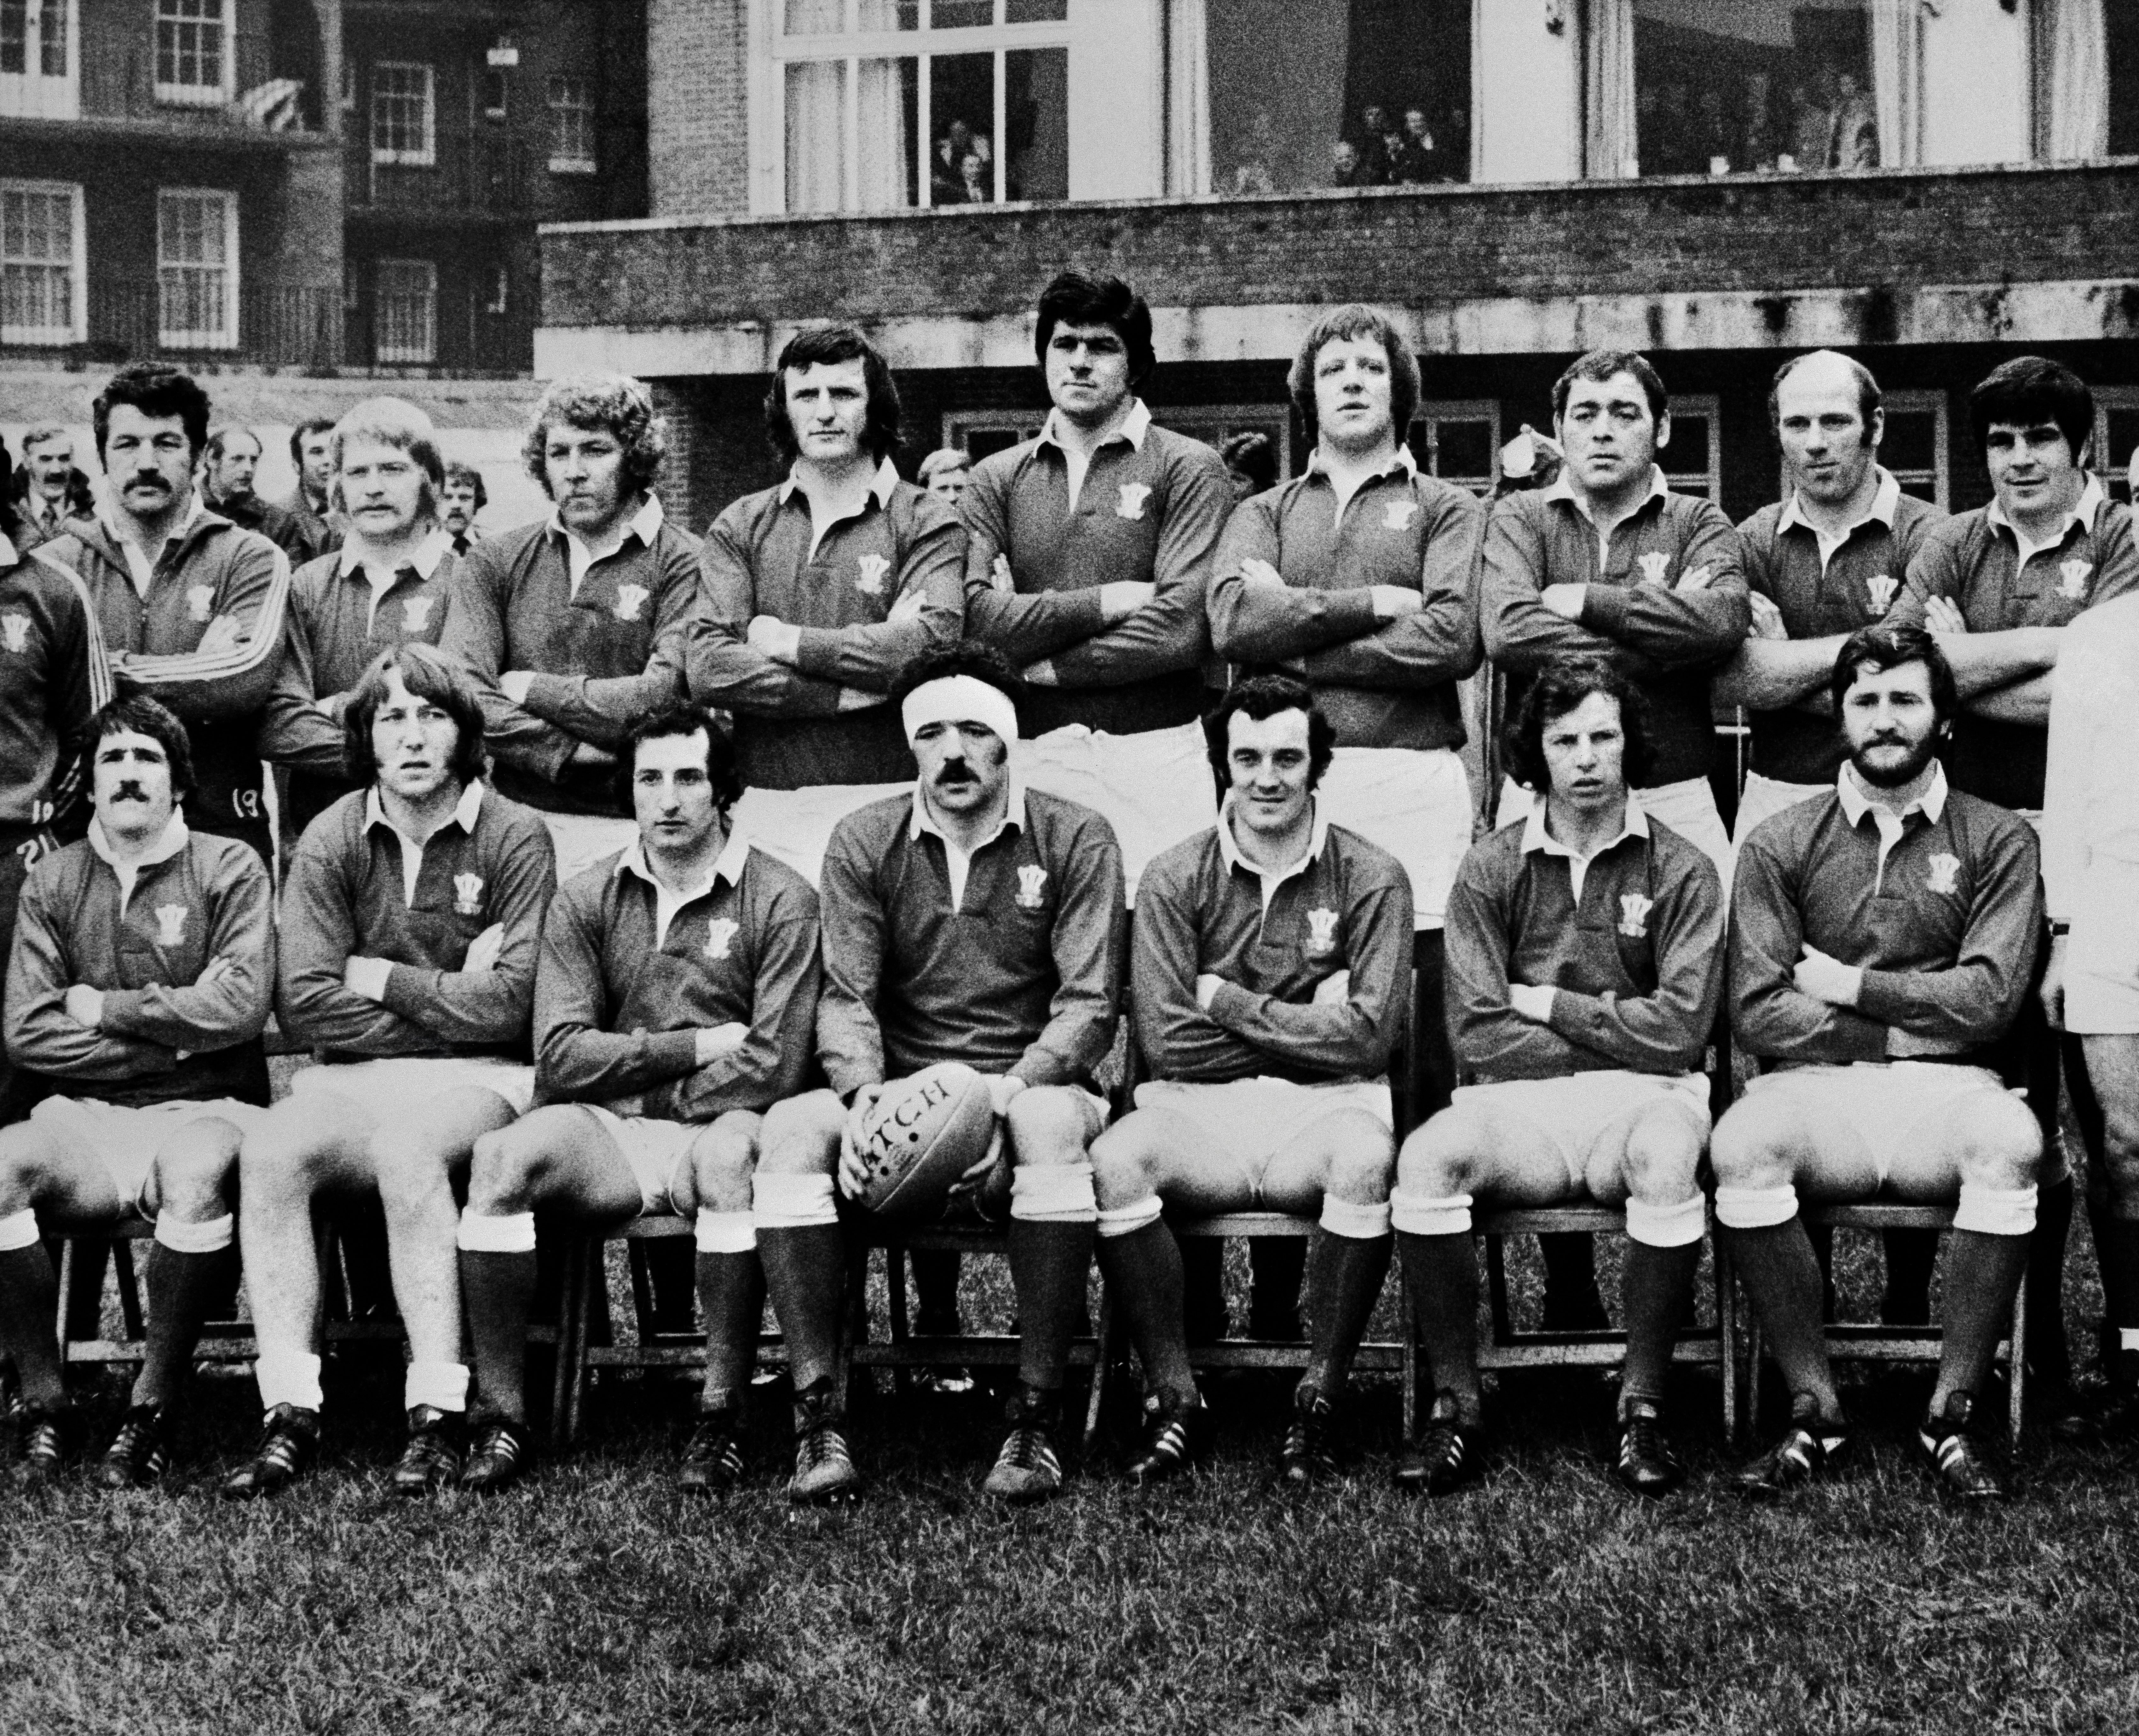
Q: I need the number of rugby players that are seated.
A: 7